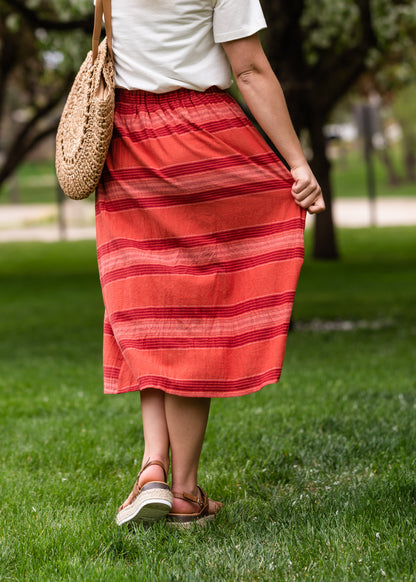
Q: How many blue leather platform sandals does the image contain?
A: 0